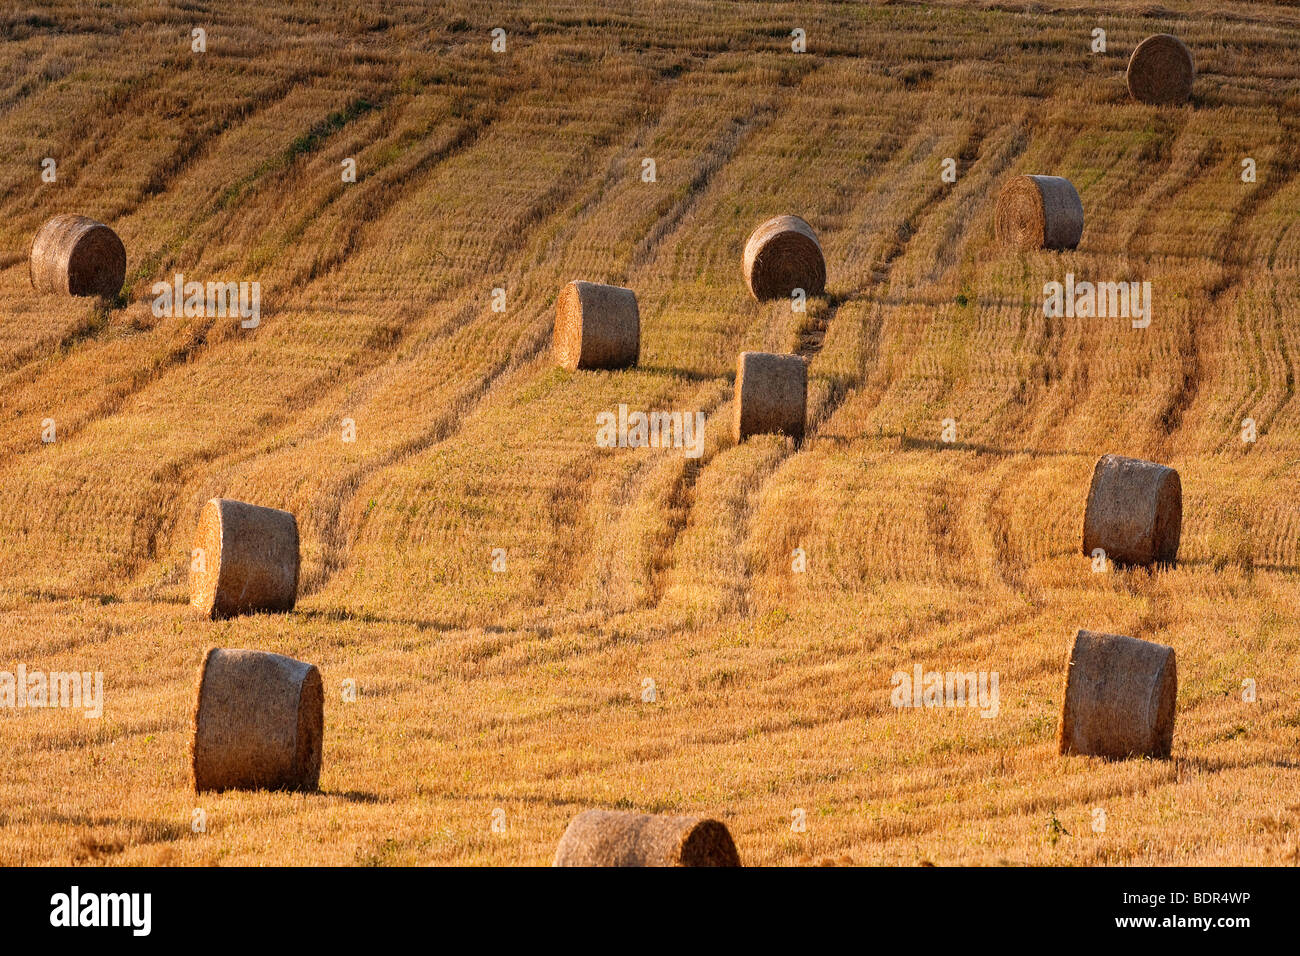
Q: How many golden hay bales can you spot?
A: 11